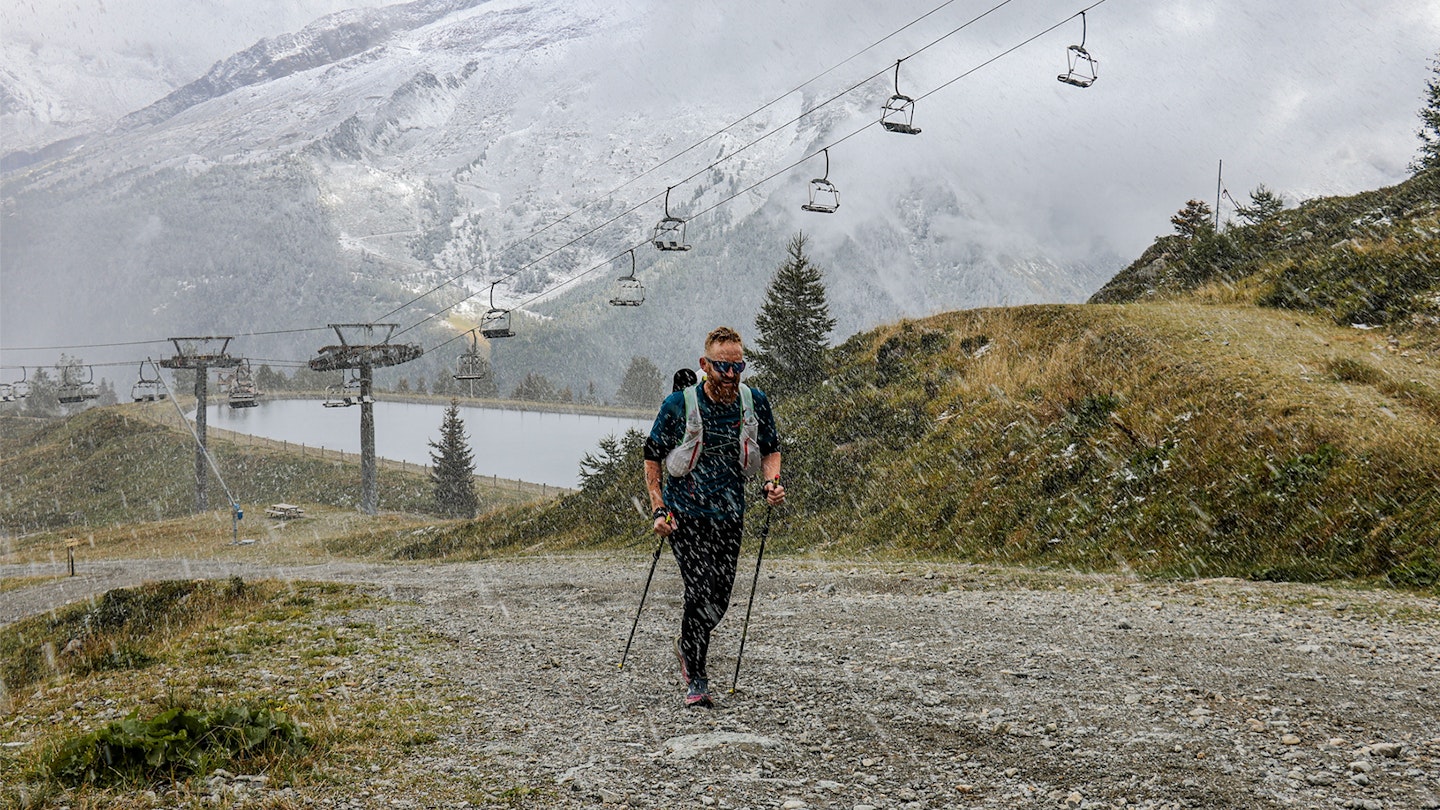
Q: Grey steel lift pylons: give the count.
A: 2